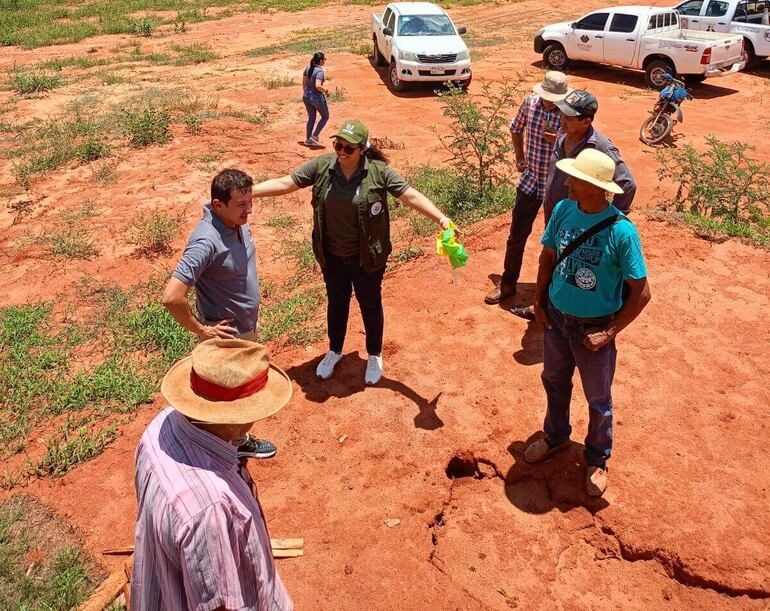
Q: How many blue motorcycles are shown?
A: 1